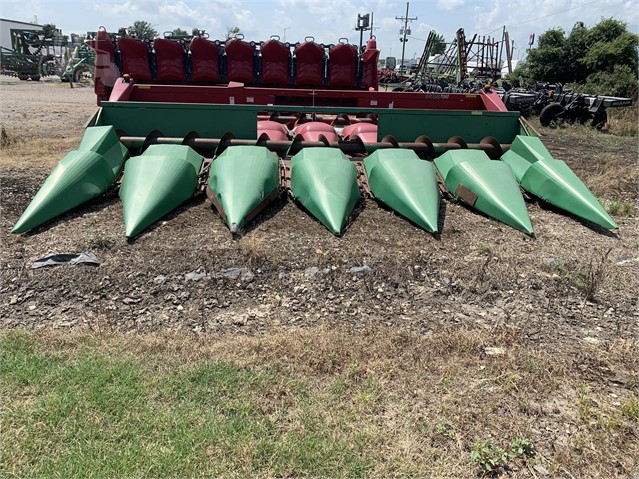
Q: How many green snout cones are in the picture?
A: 7